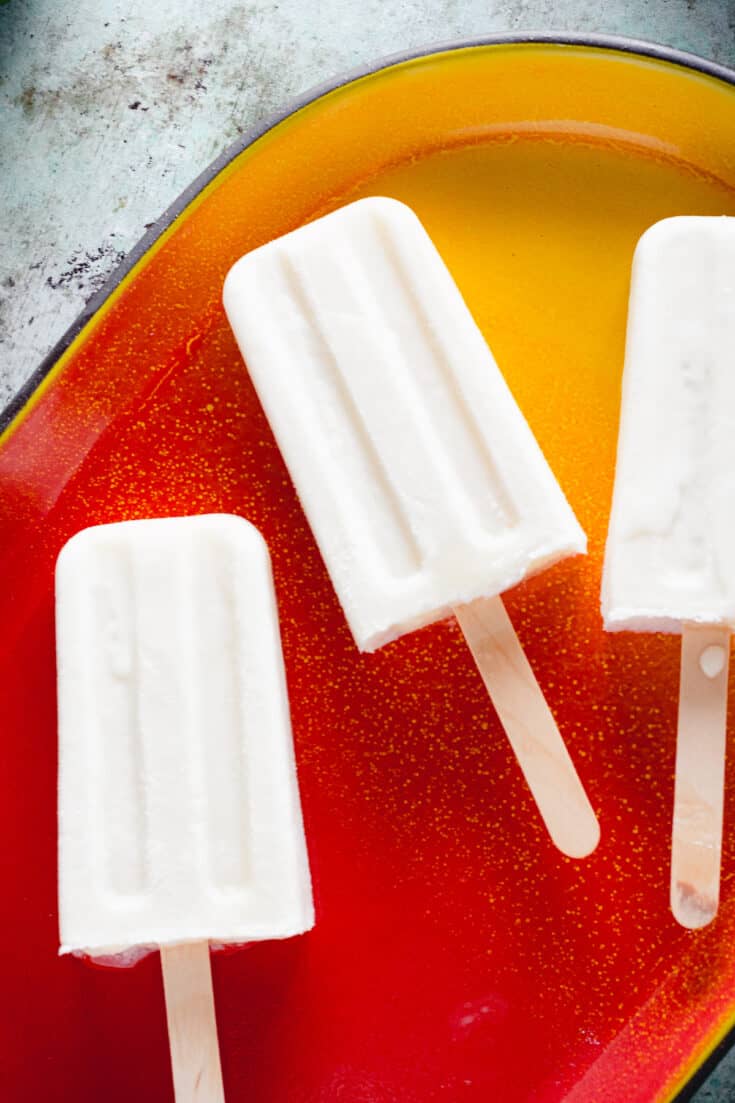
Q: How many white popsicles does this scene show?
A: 3